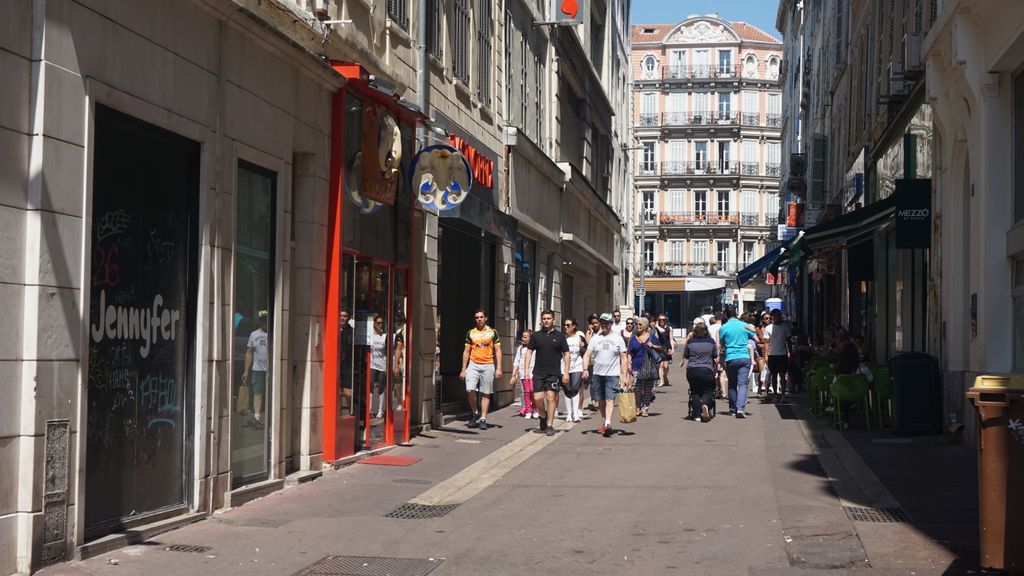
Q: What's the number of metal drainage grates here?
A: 4